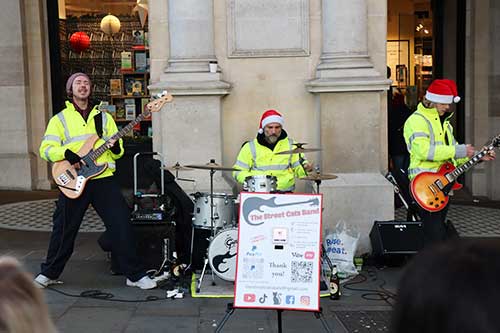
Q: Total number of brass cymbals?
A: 4